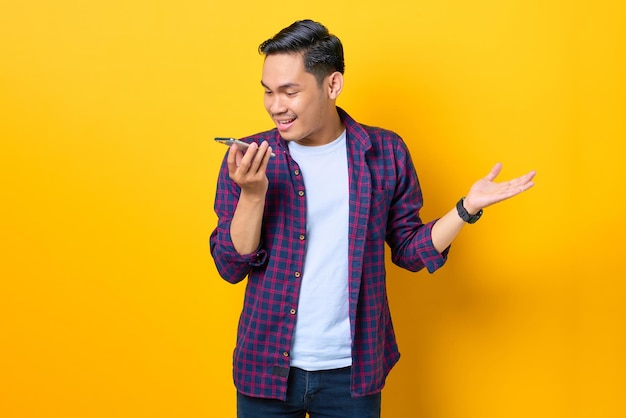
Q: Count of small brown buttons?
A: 6